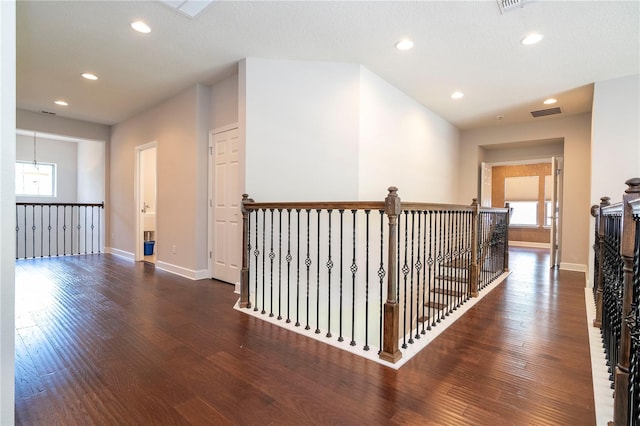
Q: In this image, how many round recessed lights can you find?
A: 7